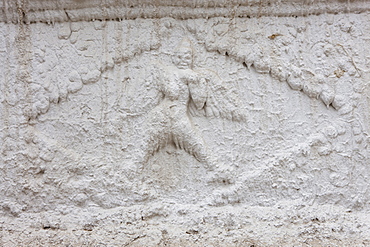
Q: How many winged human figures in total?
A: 1